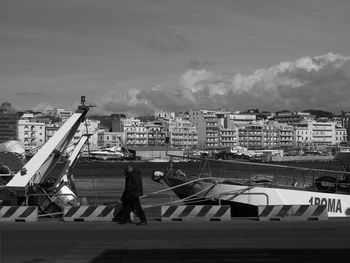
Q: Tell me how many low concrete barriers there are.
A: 4